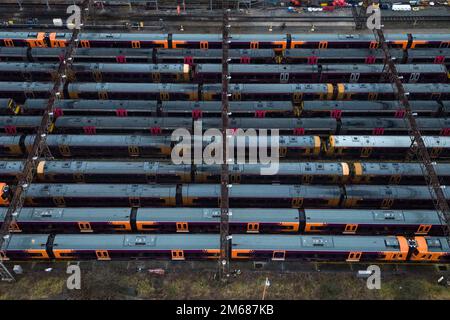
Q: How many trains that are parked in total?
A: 11